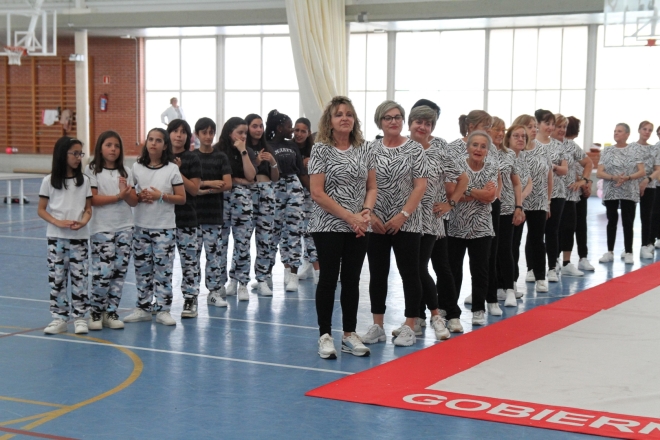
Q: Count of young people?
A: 9